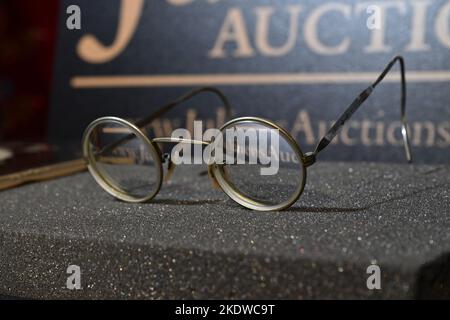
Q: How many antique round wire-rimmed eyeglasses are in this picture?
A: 1